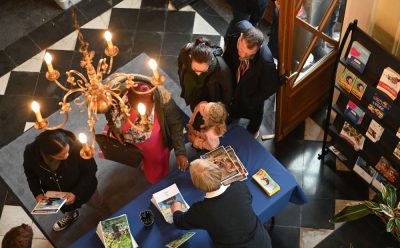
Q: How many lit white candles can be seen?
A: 6